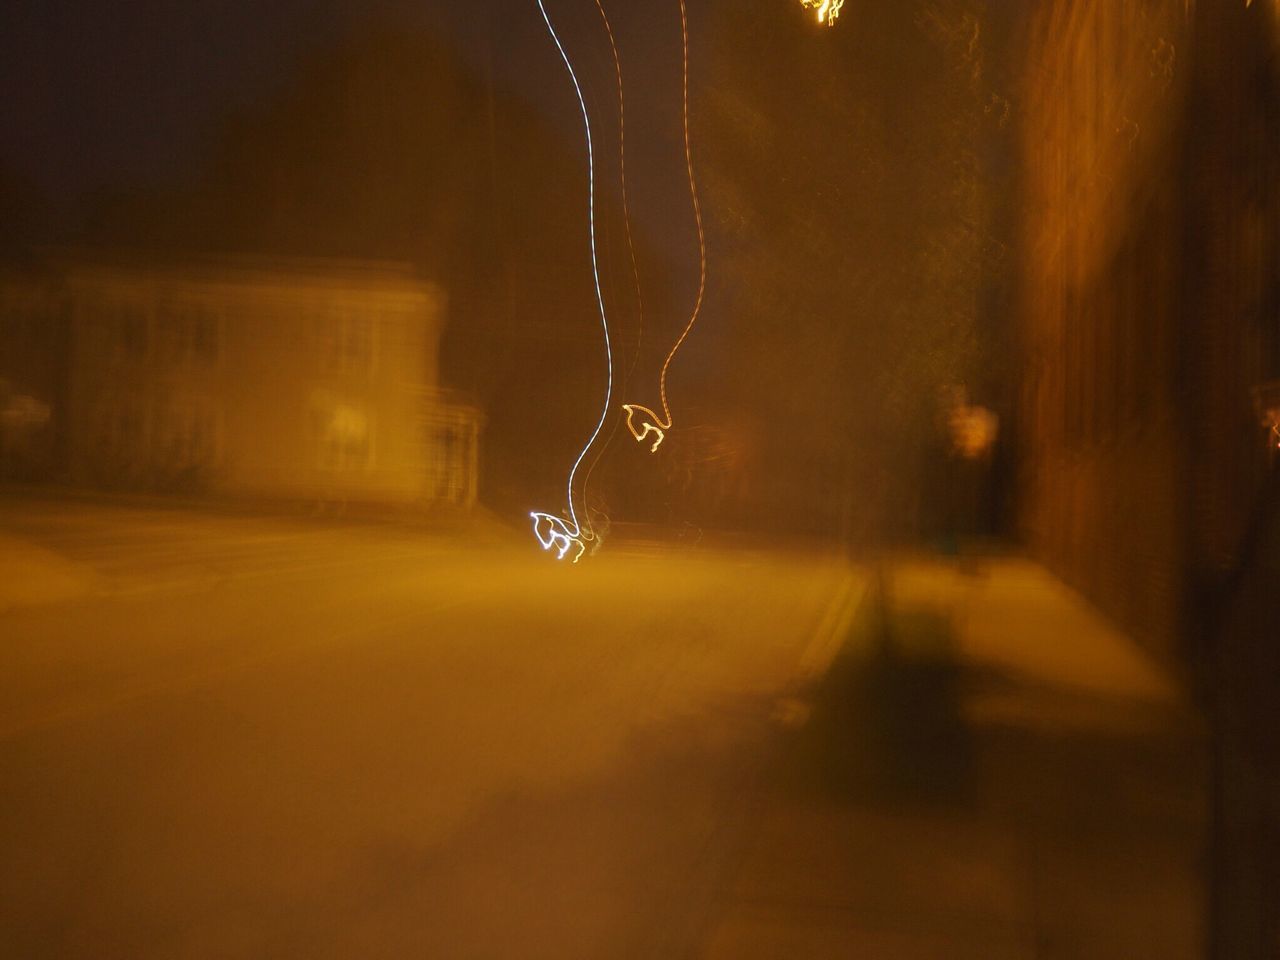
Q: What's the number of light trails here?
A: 3